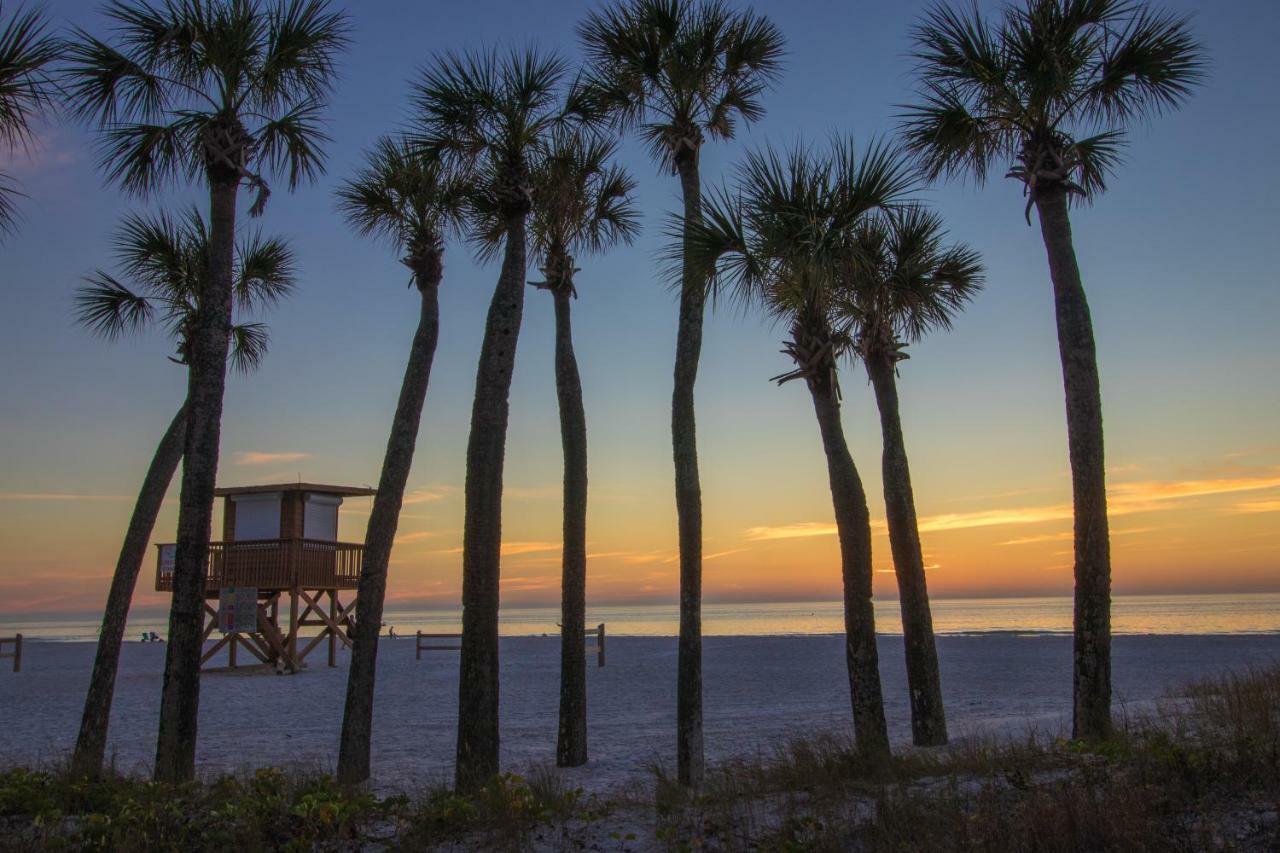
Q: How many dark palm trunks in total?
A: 9